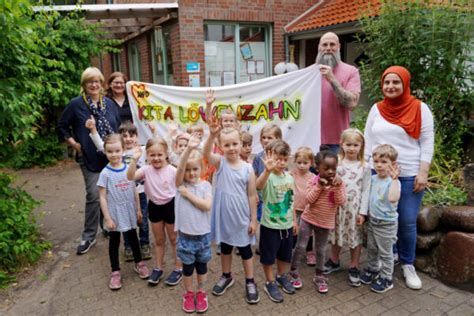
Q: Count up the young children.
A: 15